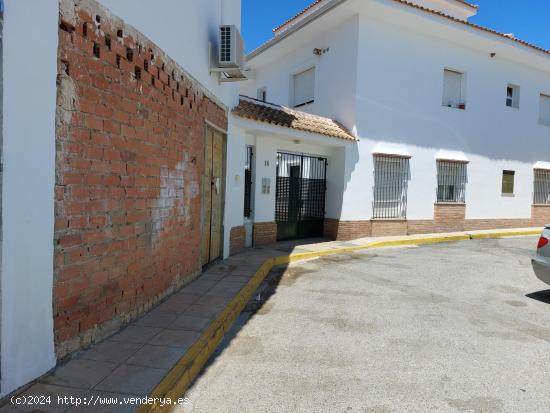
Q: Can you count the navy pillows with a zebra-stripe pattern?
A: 0